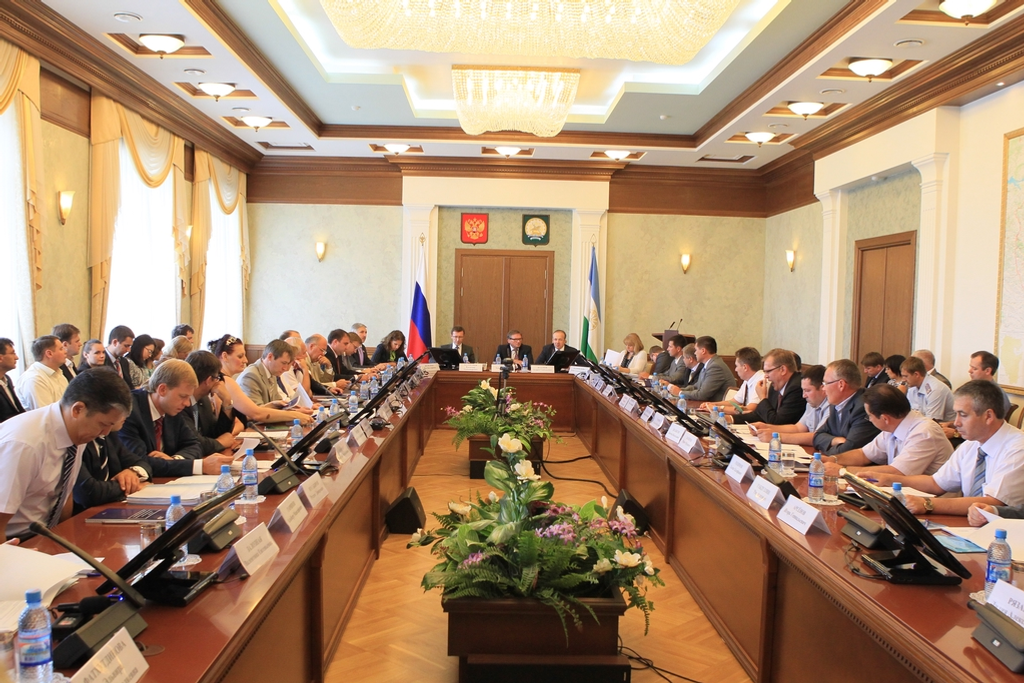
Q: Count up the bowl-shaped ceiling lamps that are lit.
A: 10